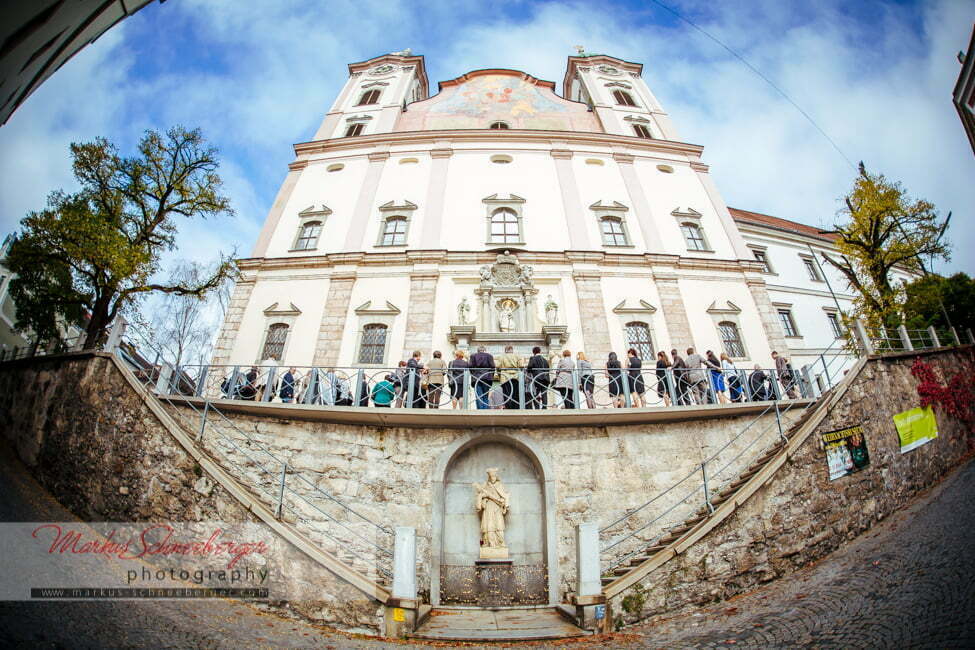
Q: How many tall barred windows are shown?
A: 4